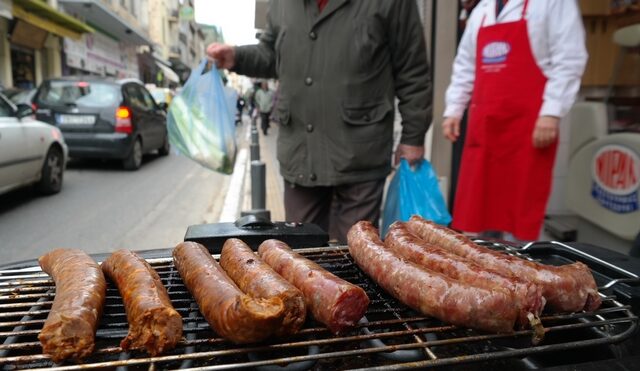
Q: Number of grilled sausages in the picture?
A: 8